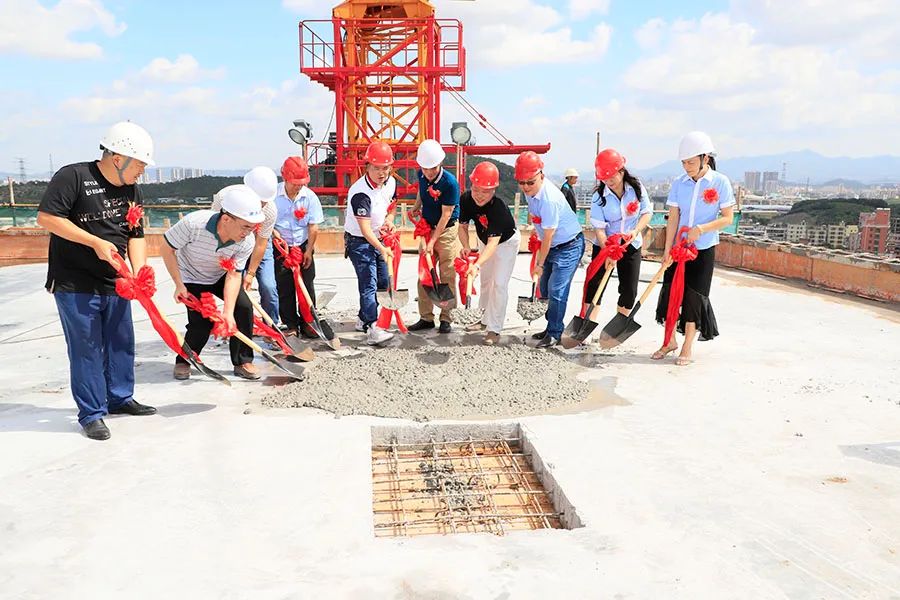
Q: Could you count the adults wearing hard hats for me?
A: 11